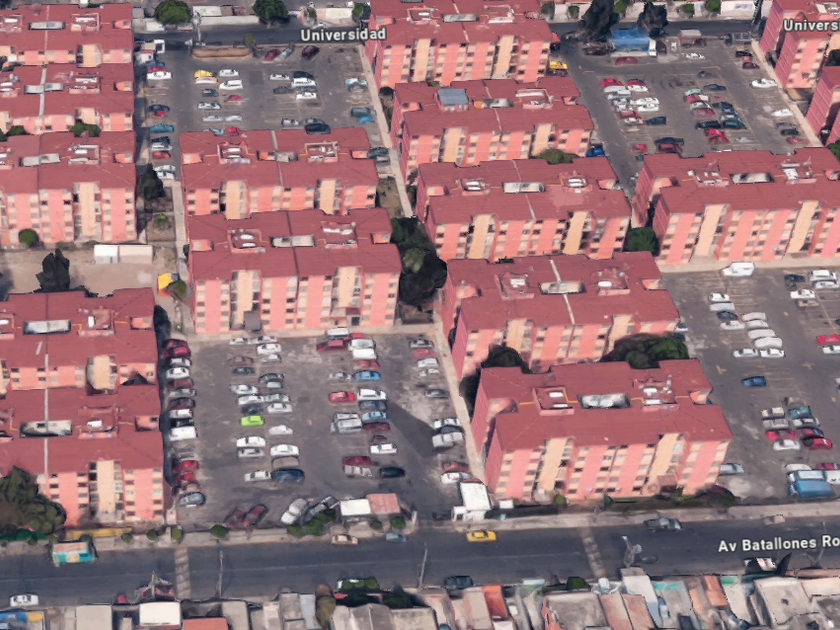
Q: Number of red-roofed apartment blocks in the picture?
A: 15